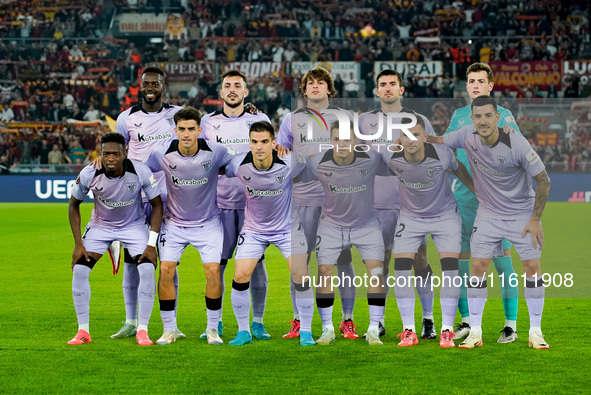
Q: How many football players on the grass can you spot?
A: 11